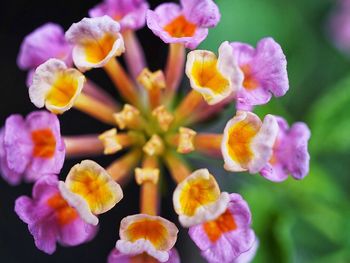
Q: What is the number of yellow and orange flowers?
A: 7